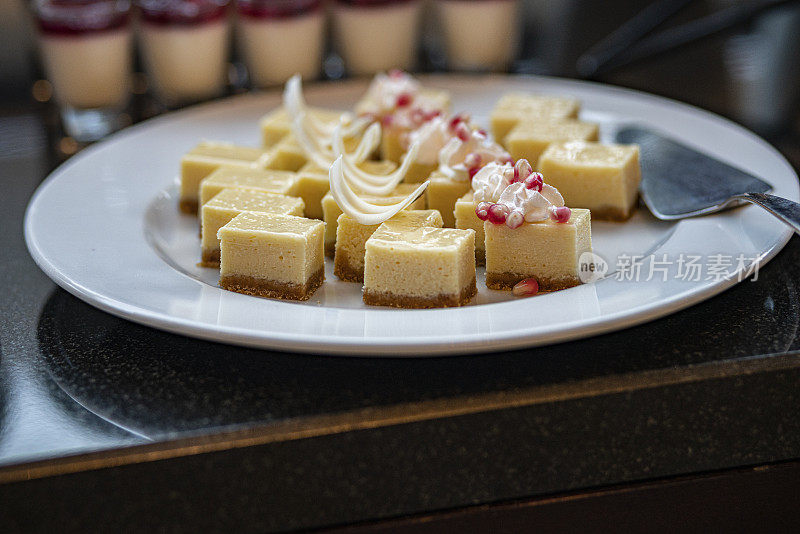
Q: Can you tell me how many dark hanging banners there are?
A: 0